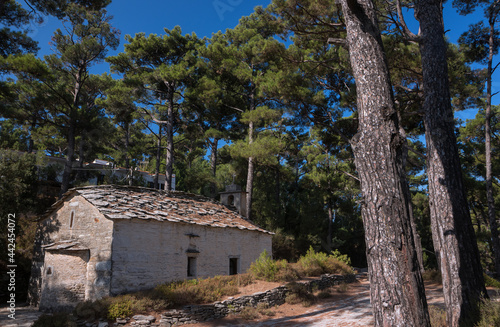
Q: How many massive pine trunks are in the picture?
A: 2